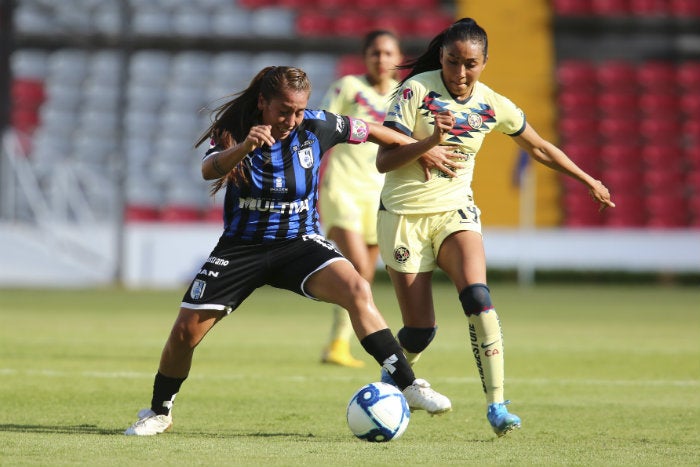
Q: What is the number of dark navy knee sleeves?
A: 2